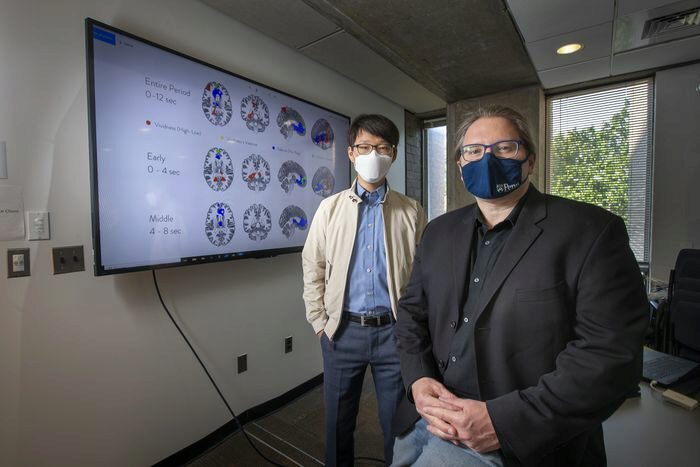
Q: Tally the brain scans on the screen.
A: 11